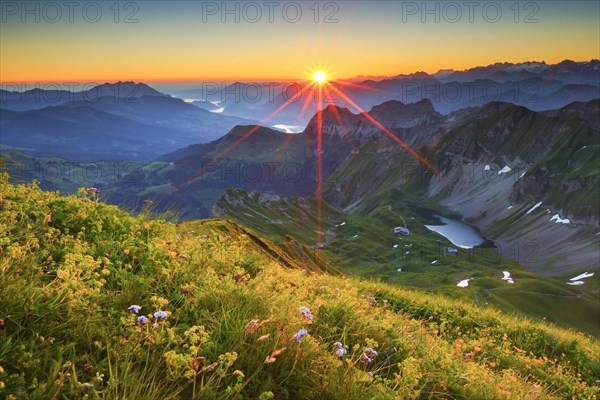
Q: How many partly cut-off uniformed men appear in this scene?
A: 0